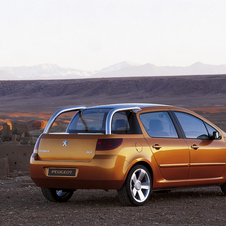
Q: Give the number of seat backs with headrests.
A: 2